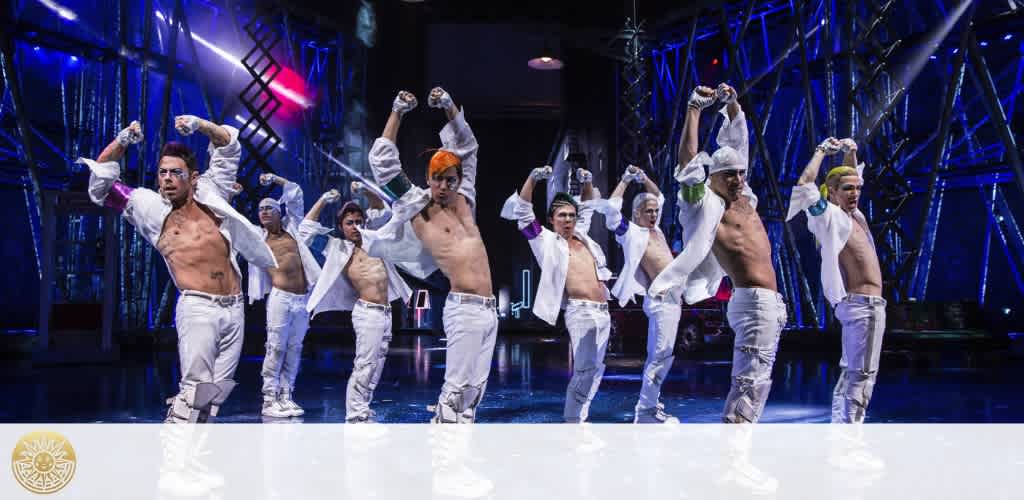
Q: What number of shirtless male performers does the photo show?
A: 8